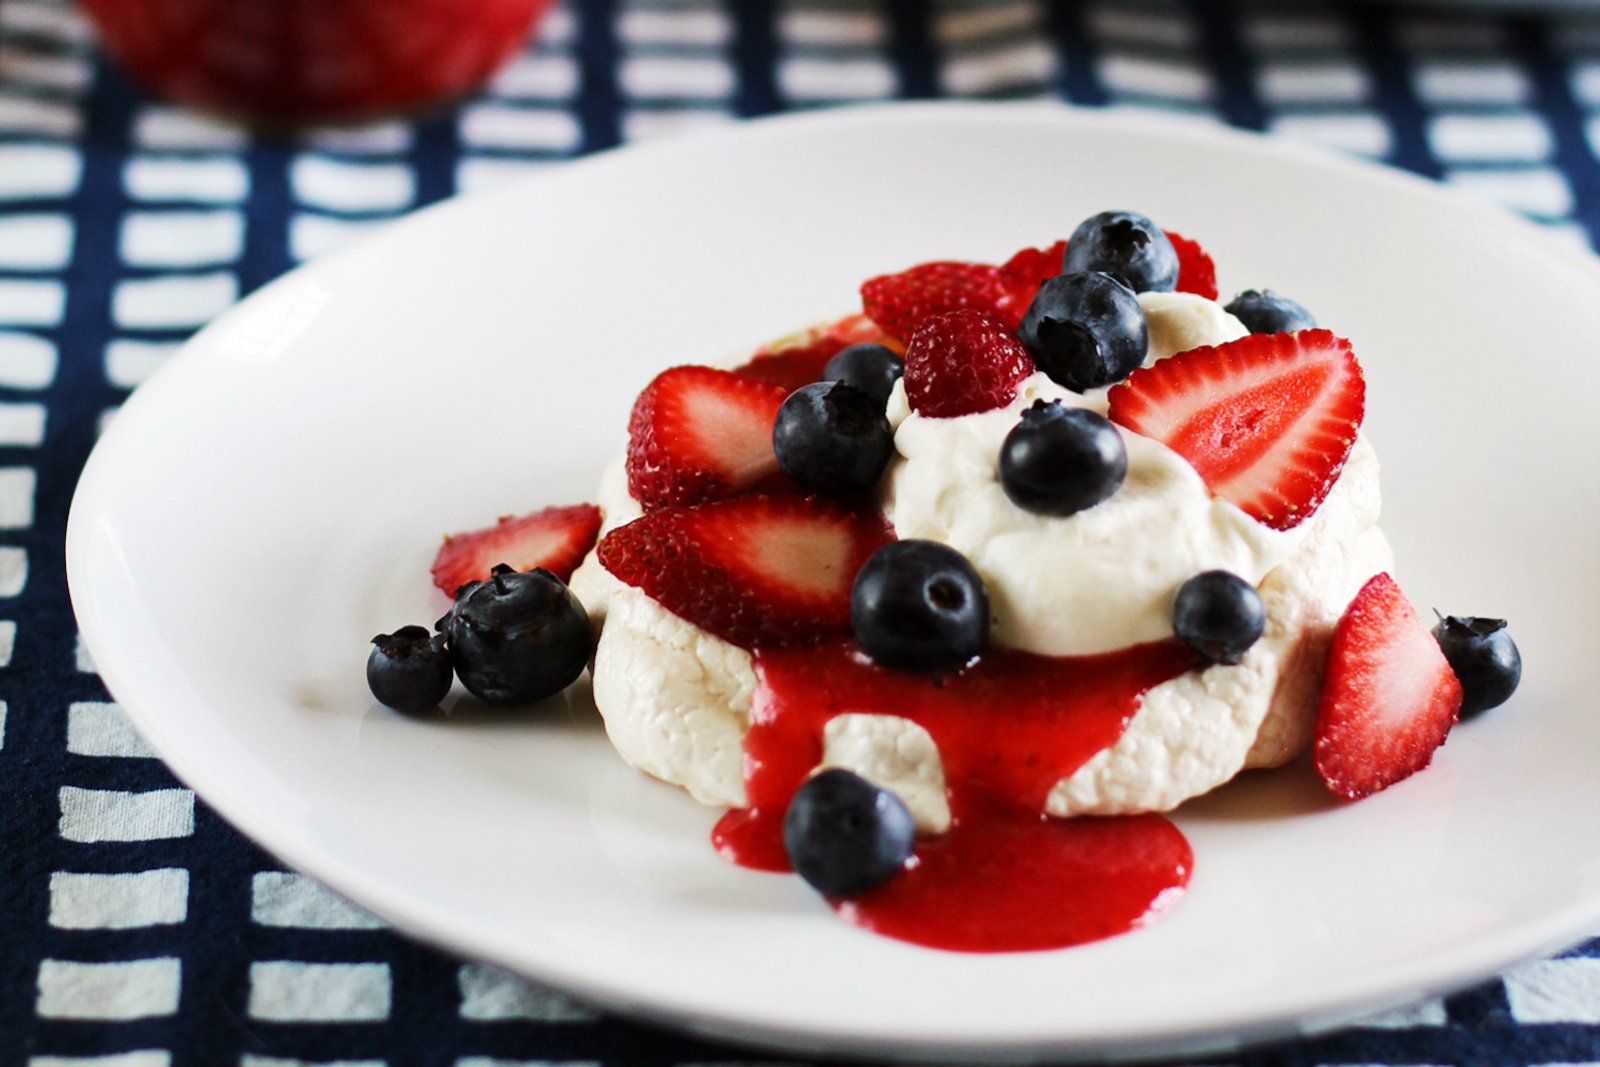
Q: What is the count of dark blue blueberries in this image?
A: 12